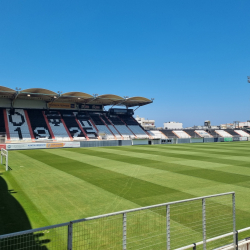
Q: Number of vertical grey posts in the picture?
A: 5